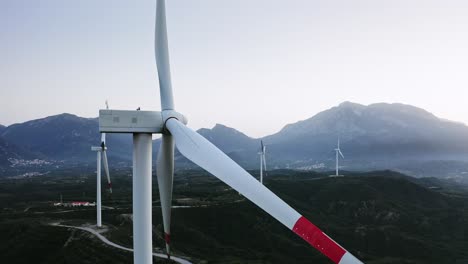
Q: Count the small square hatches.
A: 2